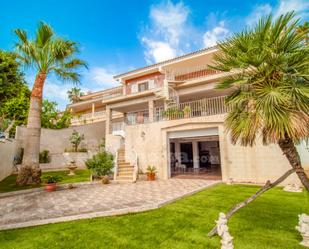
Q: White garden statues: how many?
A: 2